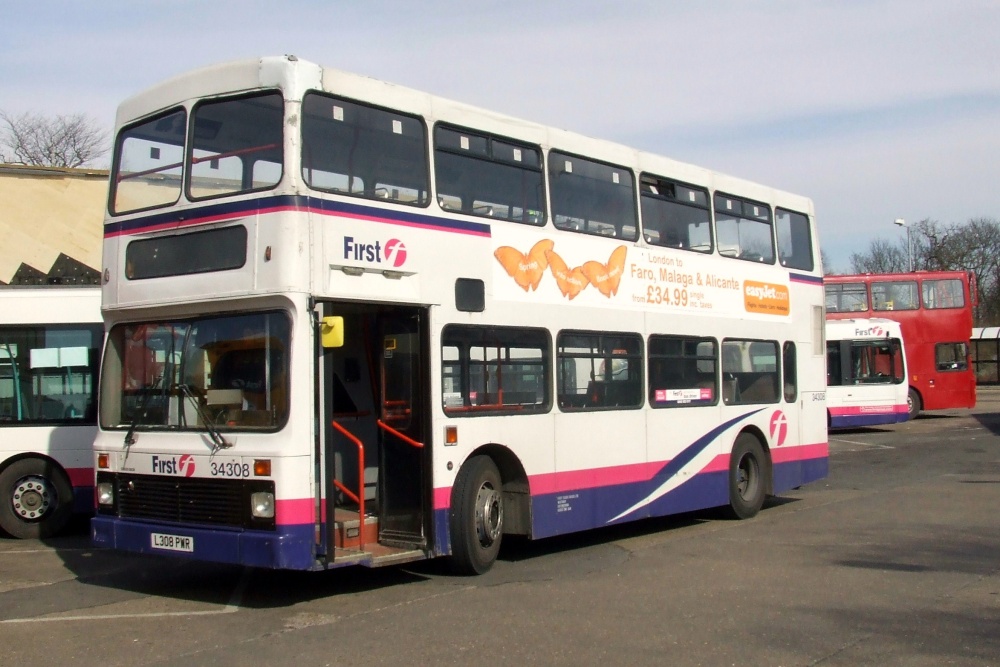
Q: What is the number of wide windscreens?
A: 1